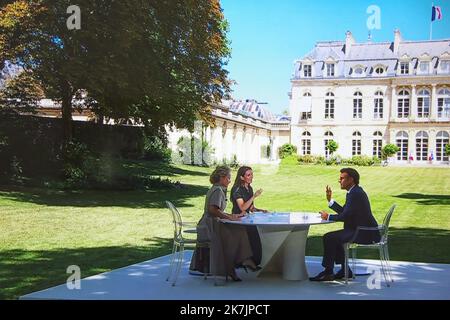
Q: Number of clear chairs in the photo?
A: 2